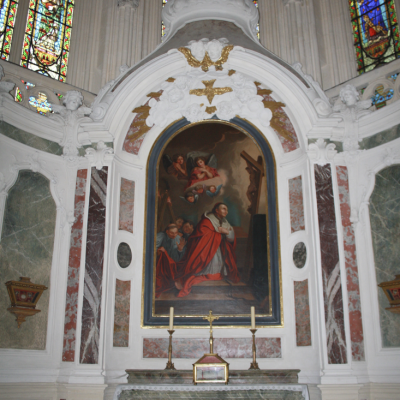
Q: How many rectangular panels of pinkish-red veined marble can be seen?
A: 7